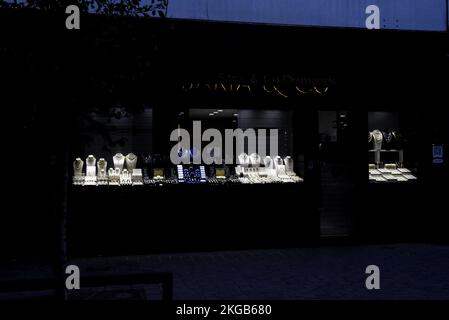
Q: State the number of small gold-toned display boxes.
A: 2